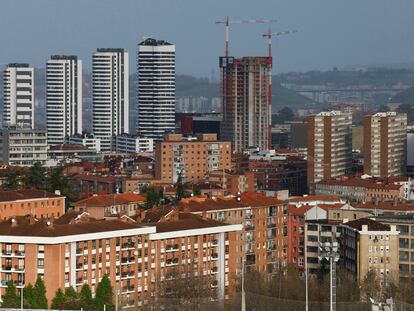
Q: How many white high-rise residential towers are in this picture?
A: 4